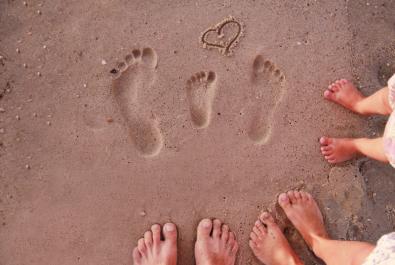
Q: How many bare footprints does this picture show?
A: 3